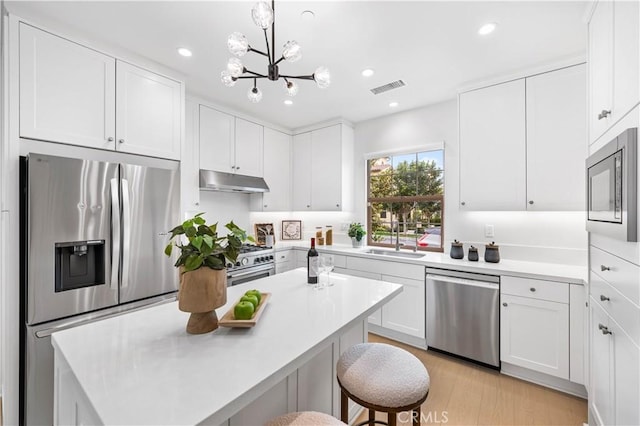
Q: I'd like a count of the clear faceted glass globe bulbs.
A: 8